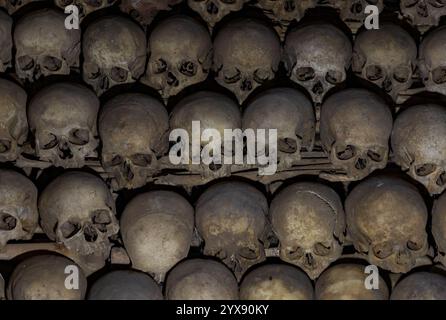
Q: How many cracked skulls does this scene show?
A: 1